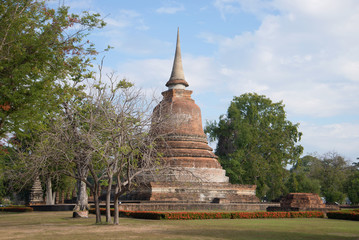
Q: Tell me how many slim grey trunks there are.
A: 3